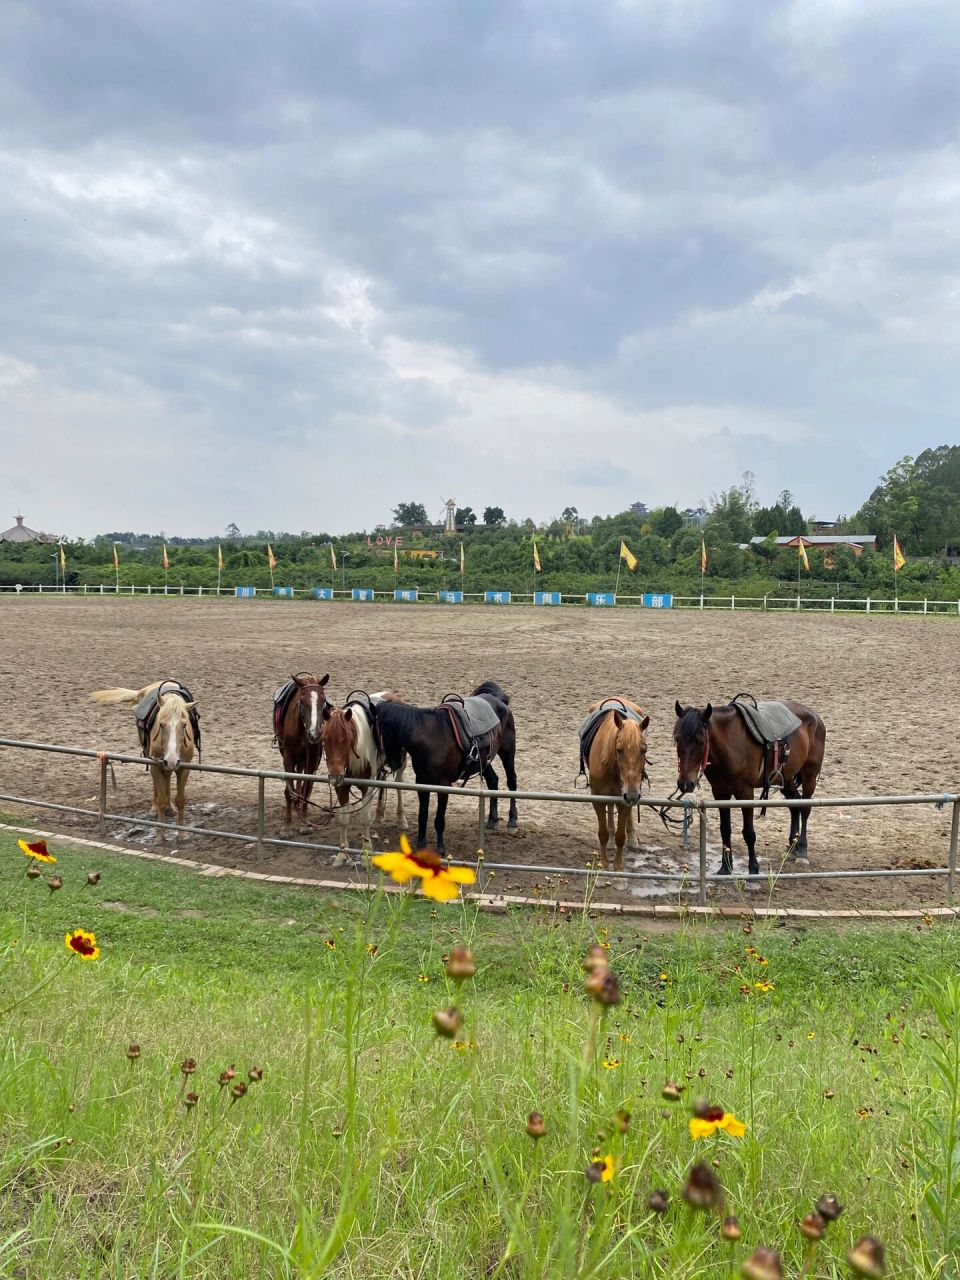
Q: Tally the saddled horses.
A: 6